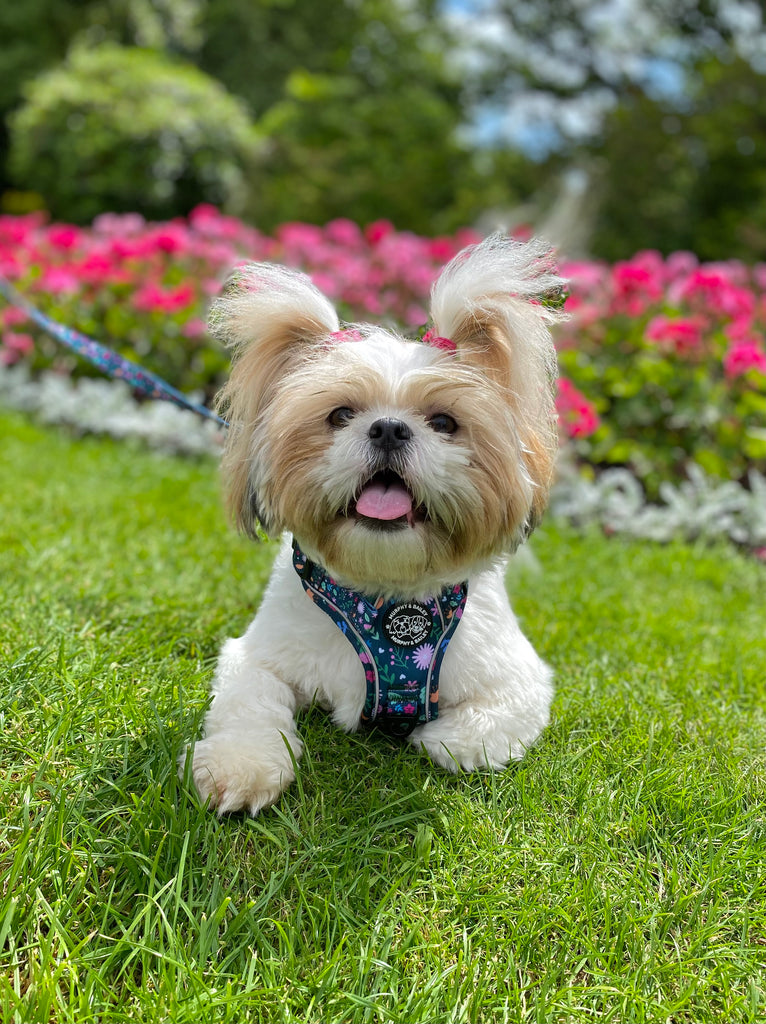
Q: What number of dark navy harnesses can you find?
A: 1